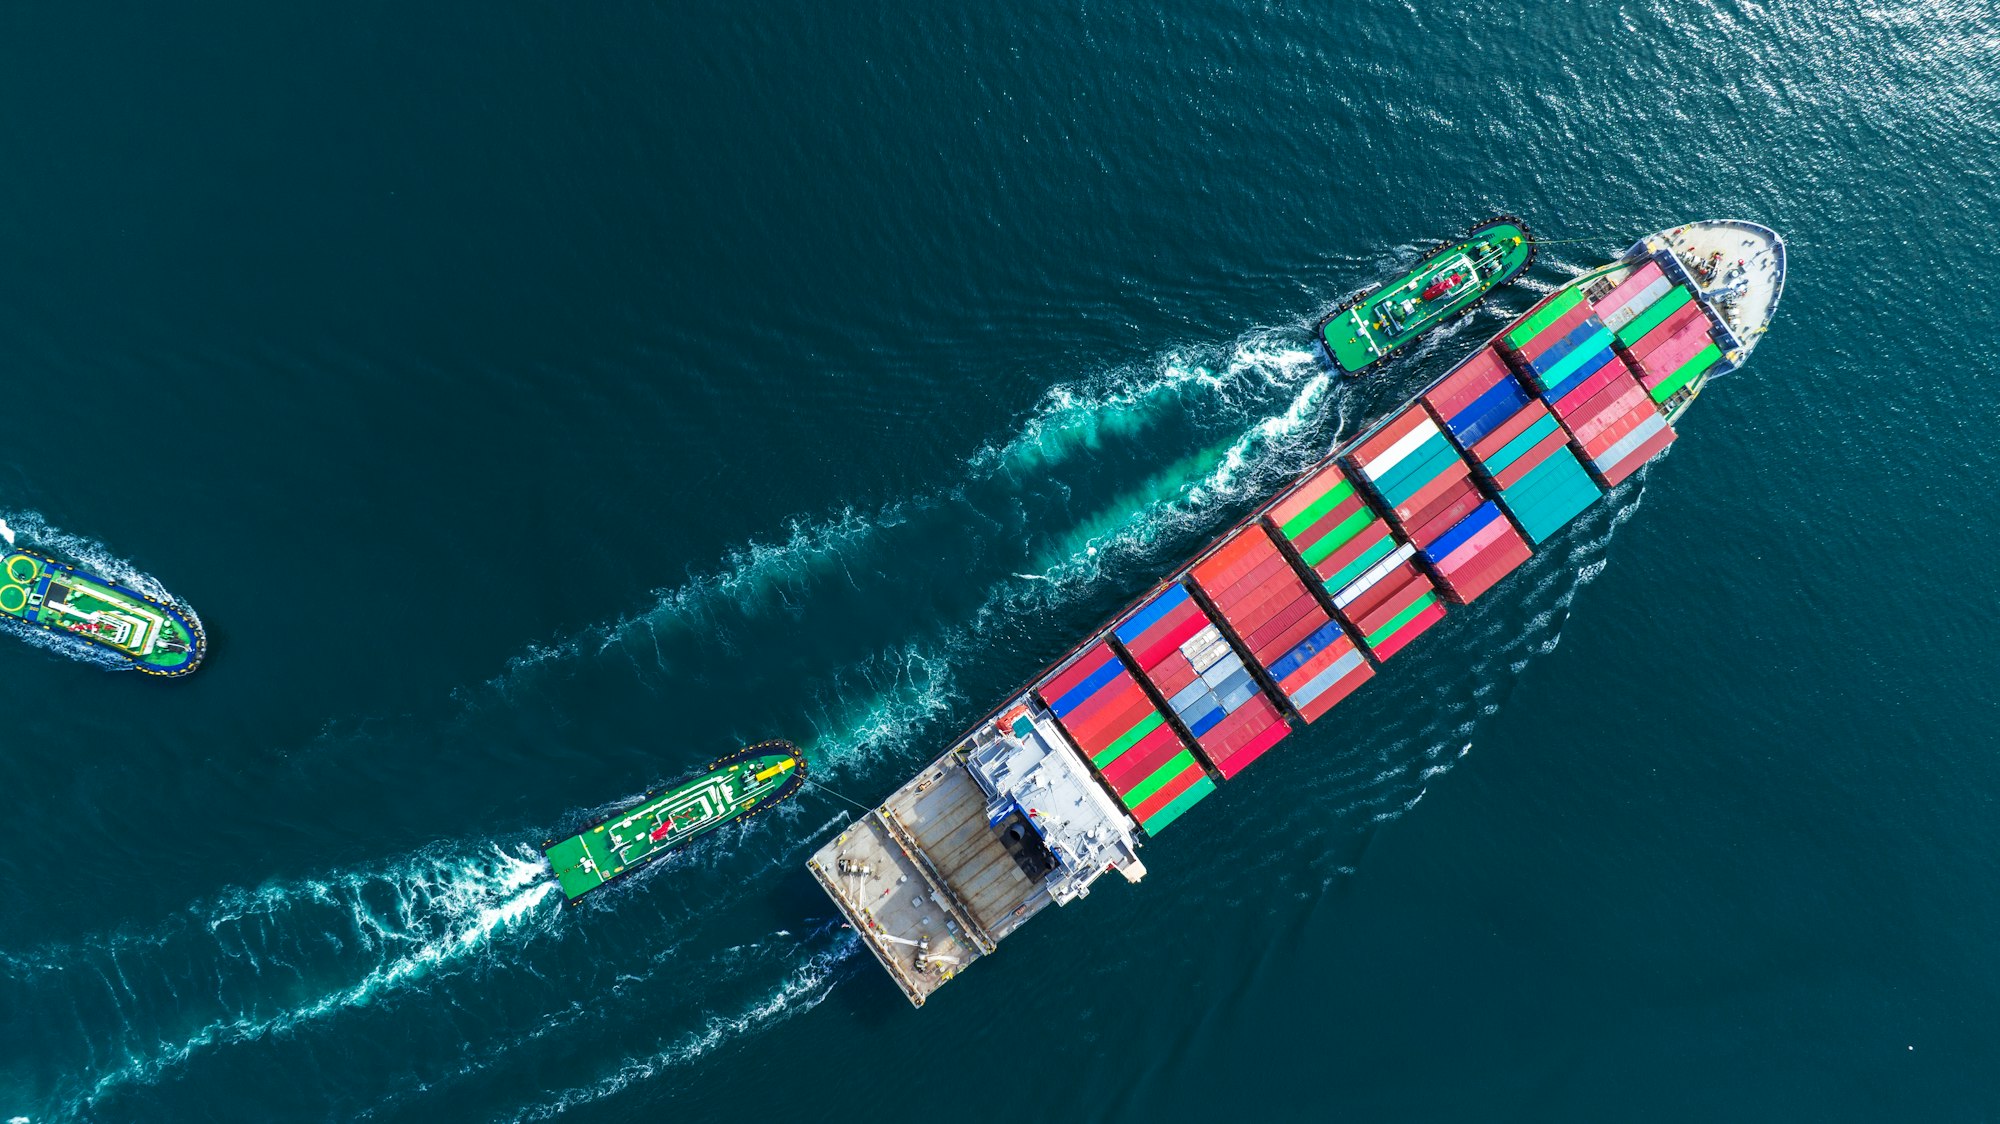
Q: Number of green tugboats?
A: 3